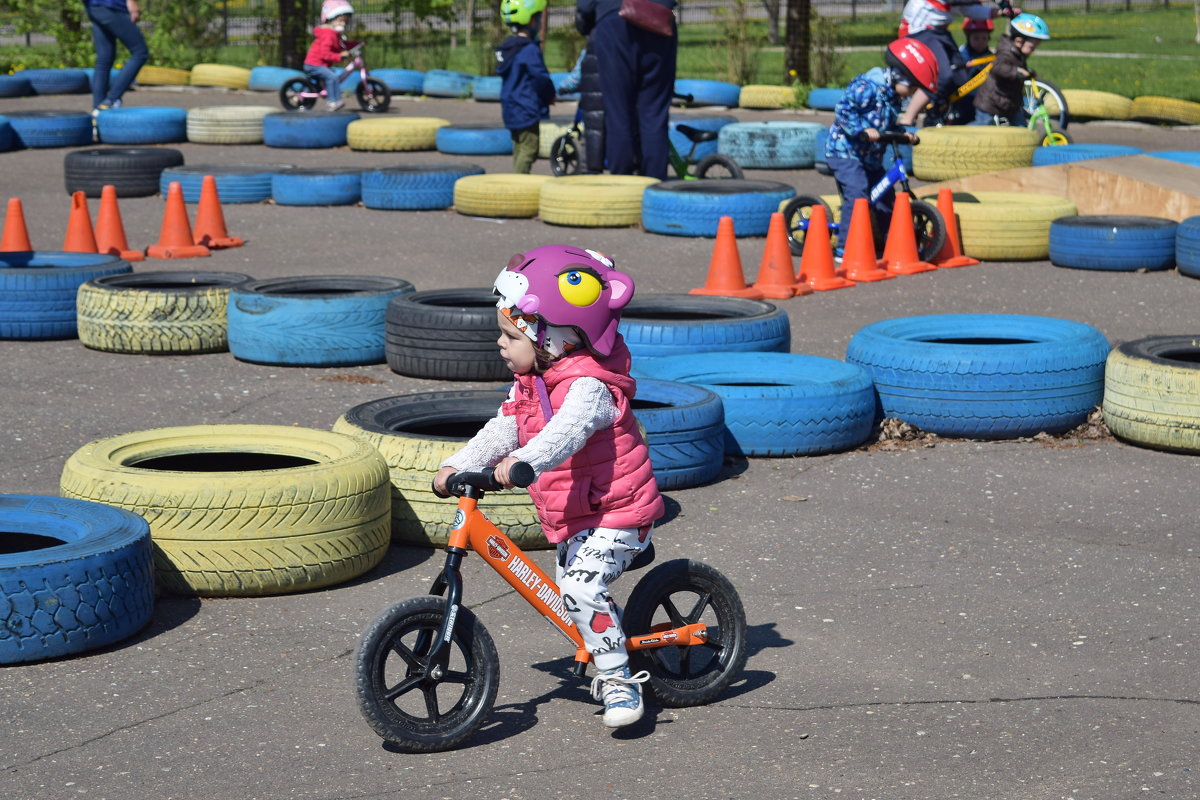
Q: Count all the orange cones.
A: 11